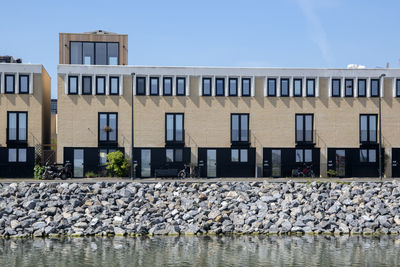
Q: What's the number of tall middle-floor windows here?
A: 6